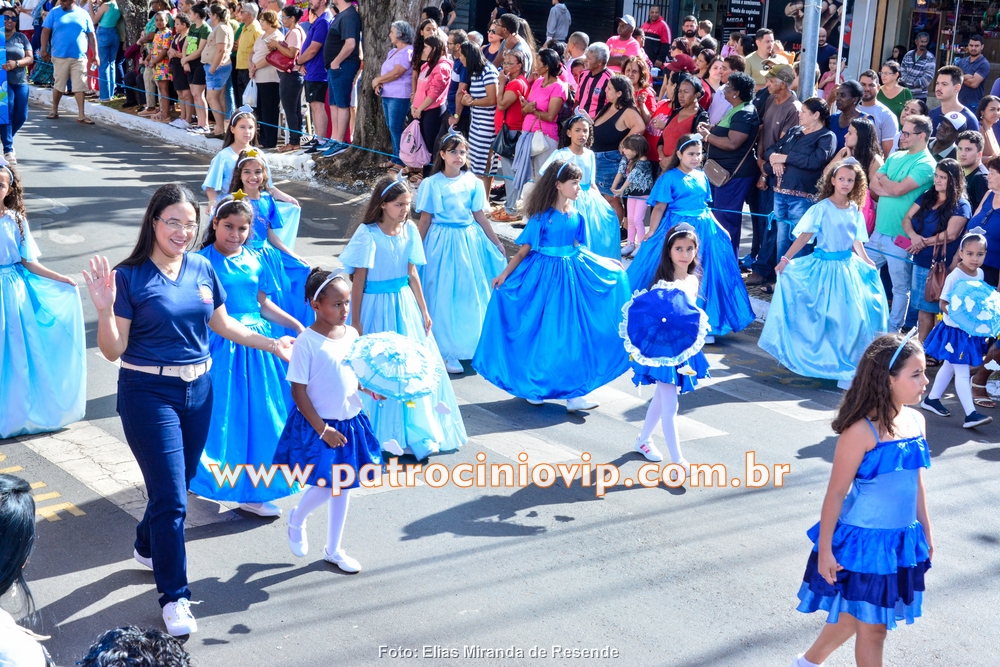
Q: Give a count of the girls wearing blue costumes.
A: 14